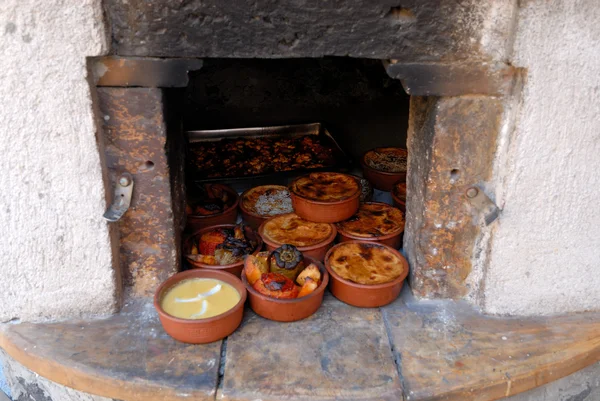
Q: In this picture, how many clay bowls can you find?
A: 12